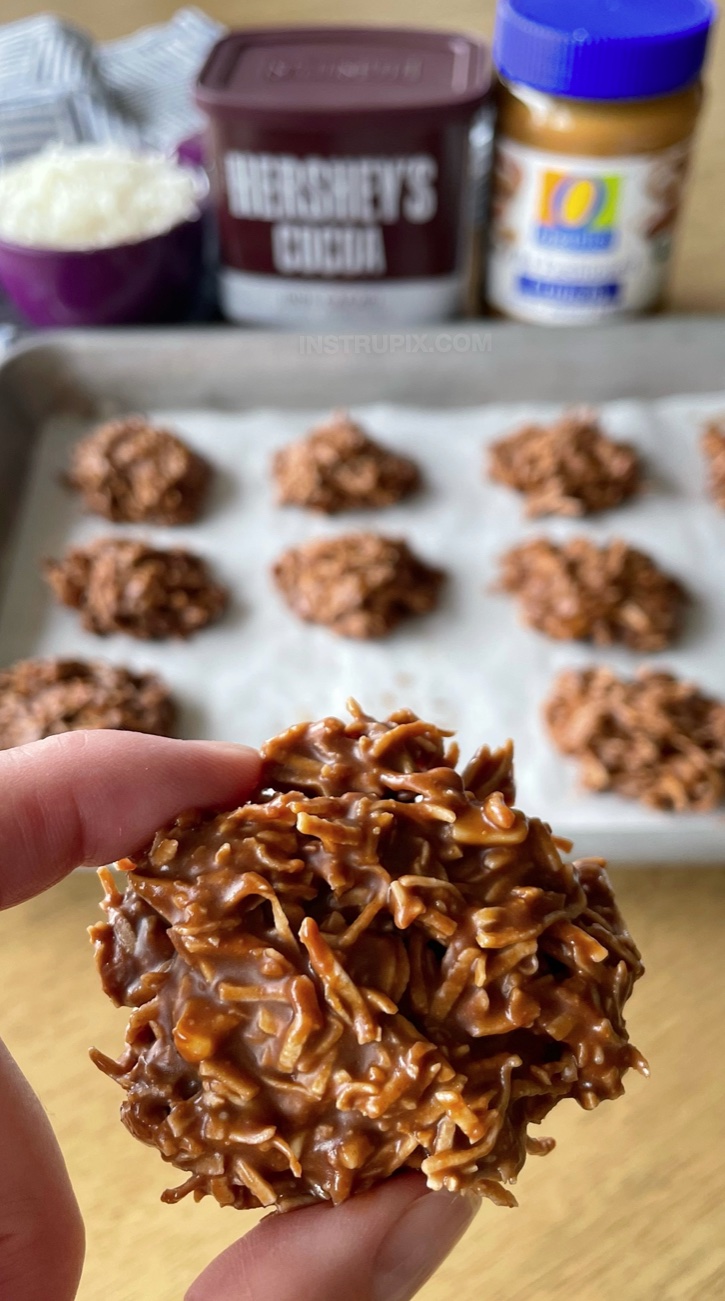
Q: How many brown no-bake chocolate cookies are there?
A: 10